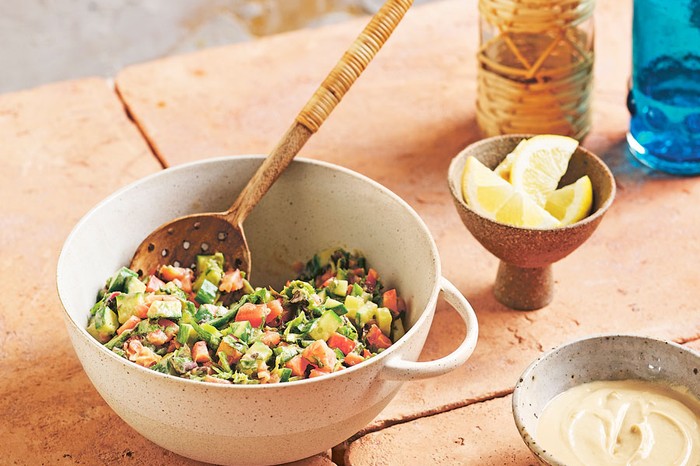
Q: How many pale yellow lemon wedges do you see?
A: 4